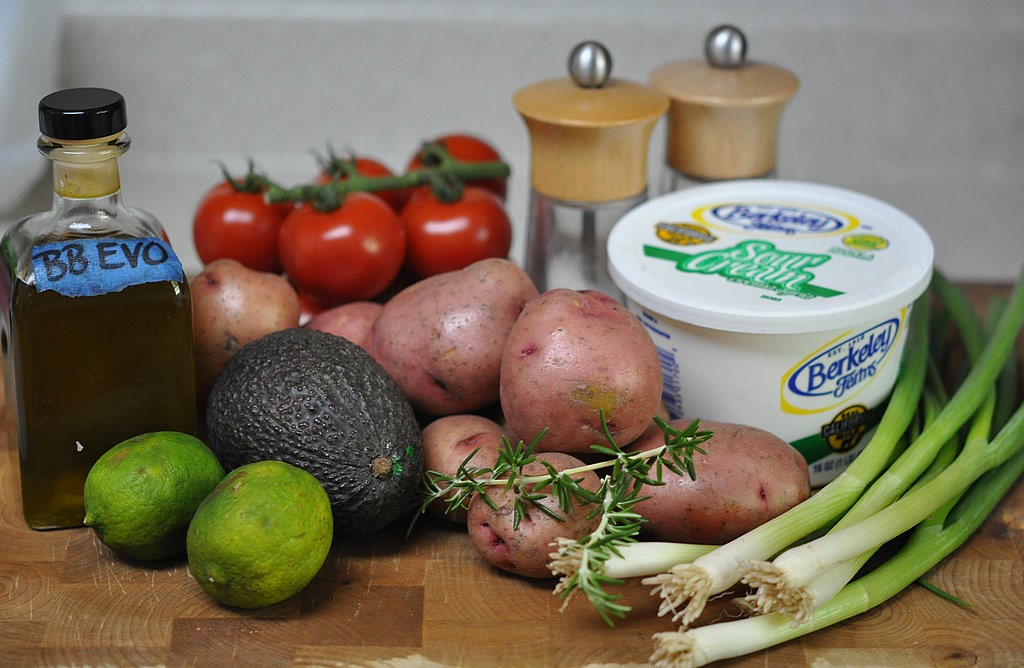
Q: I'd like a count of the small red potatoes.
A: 7